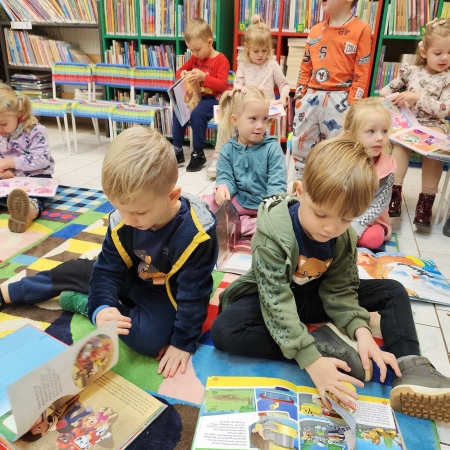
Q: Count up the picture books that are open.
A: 8